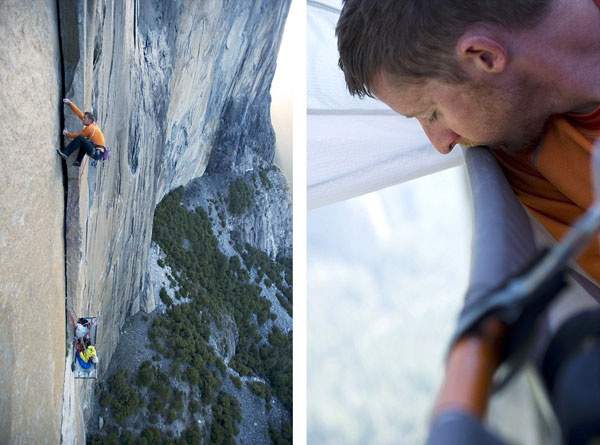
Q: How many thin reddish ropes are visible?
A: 1